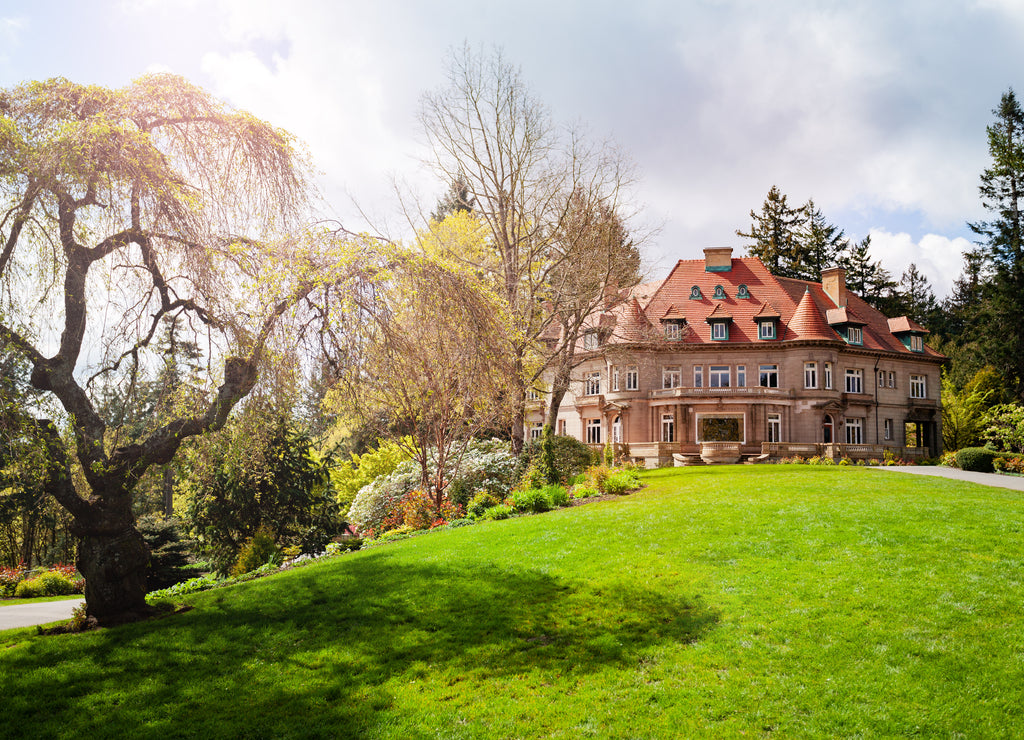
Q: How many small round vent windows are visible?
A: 3